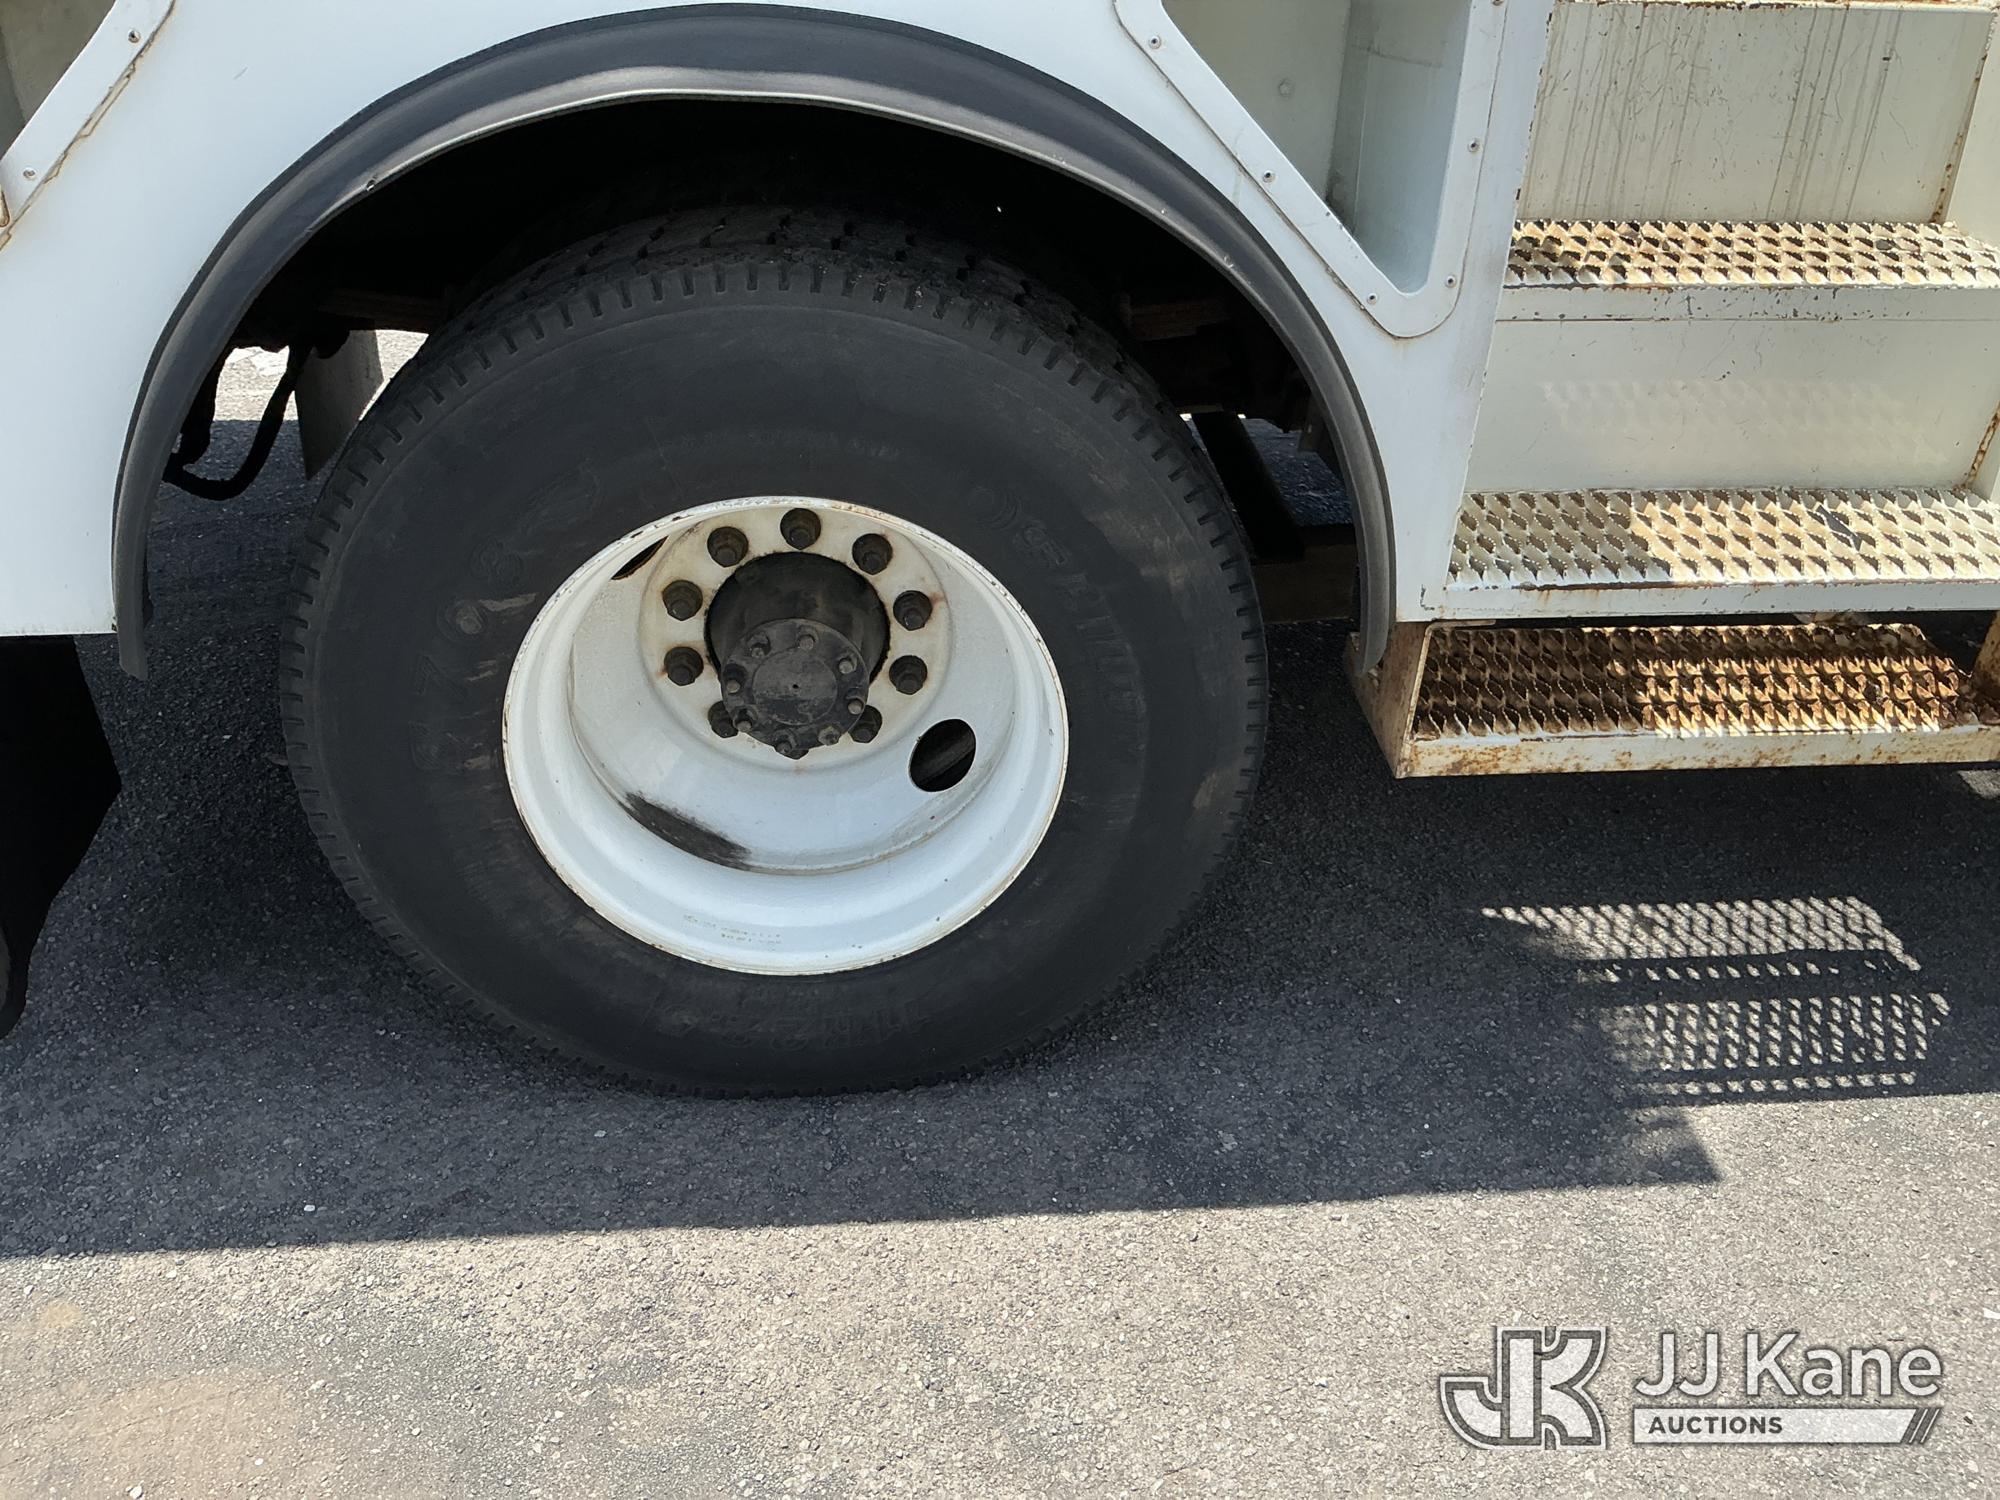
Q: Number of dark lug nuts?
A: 10